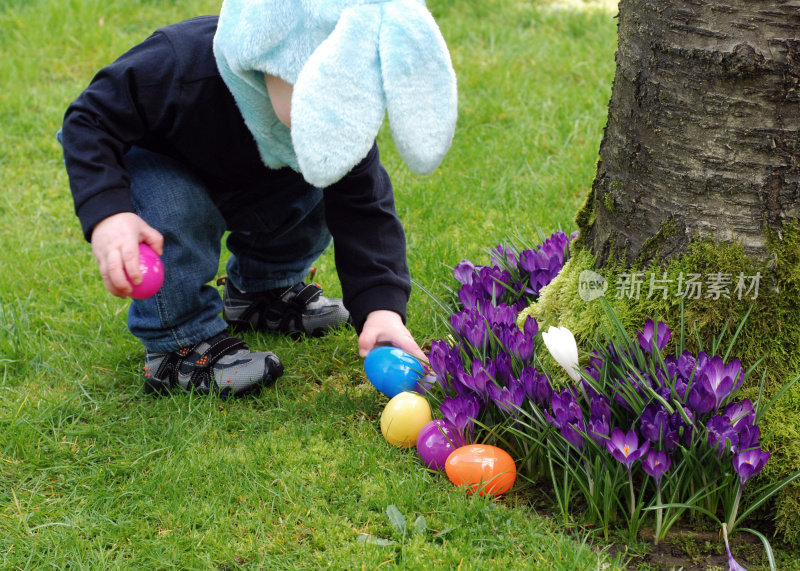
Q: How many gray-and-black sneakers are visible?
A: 2